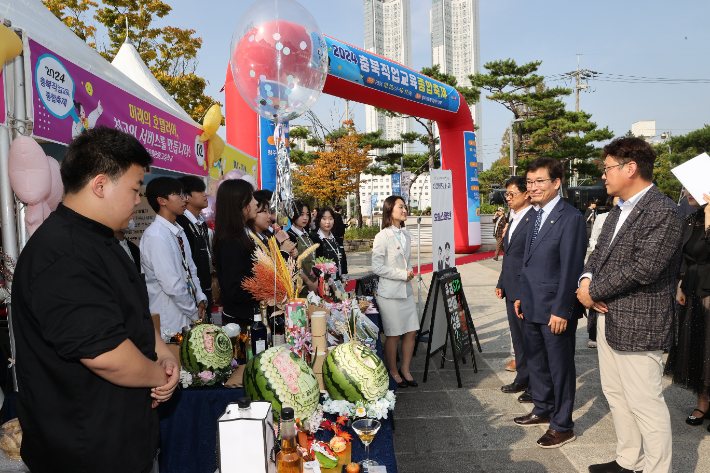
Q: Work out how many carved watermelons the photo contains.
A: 3